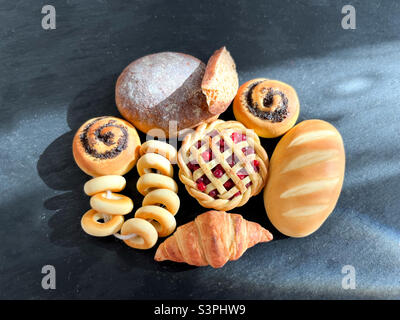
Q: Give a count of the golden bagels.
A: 9